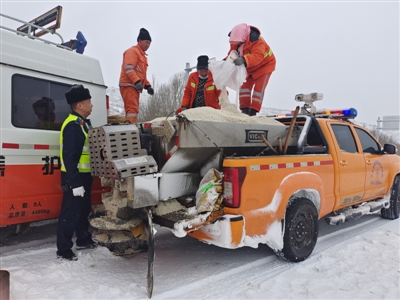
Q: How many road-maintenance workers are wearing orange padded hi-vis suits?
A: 3